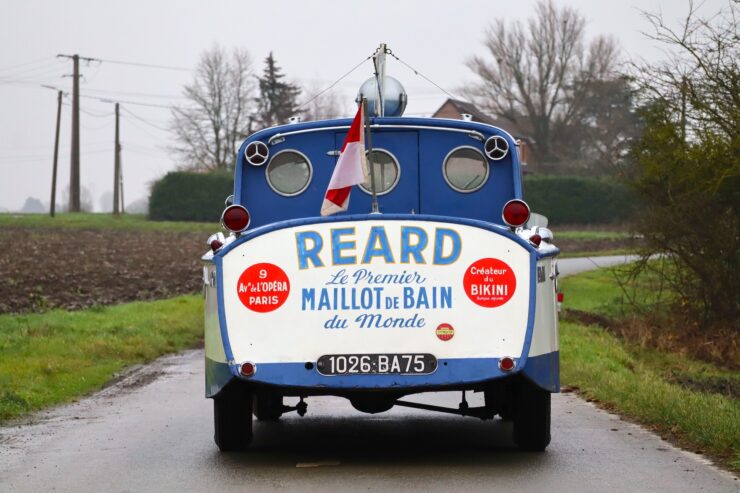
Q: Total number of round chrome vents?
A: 2